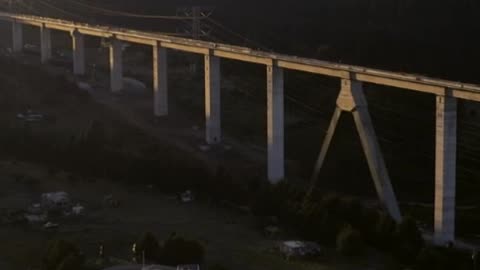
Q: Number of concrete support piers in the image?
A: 9